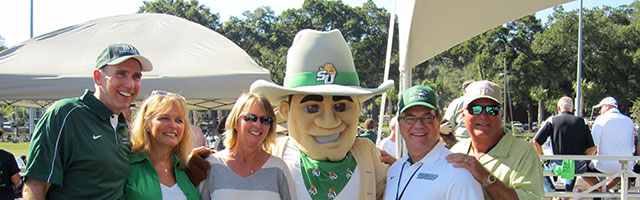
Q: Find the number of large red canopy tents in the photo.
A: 0